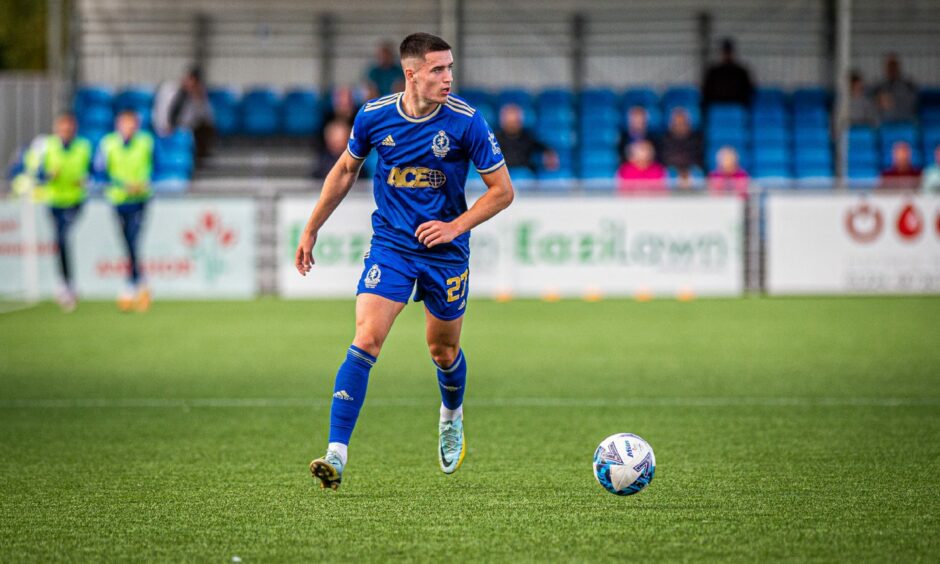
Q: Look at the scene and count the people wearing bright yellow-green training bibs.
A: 2